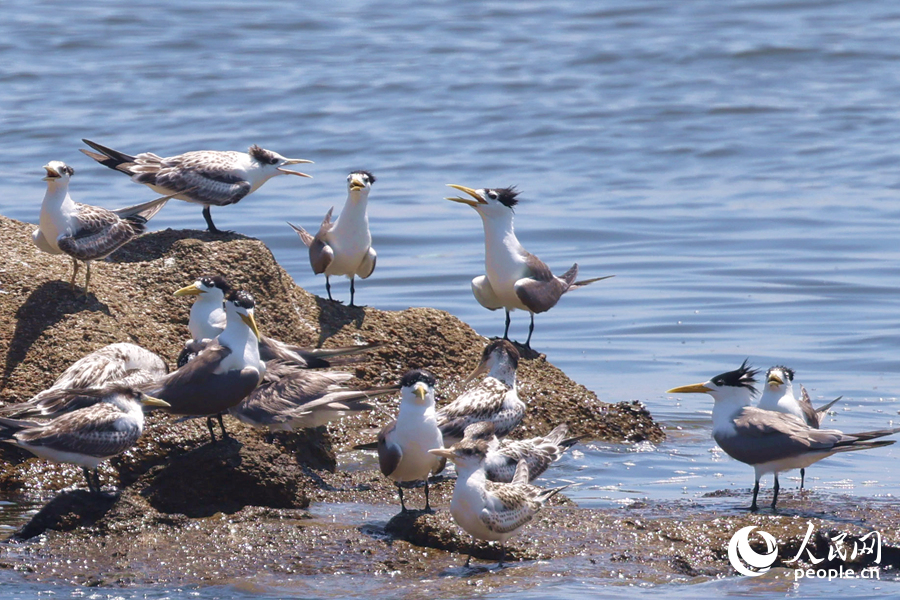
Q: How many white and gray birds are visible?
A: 15